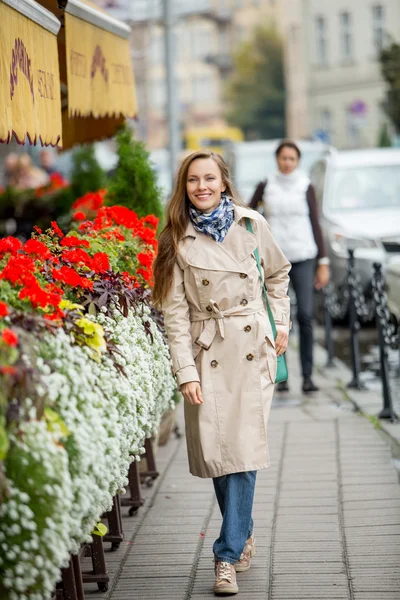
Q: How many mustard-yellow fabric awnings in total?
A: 2